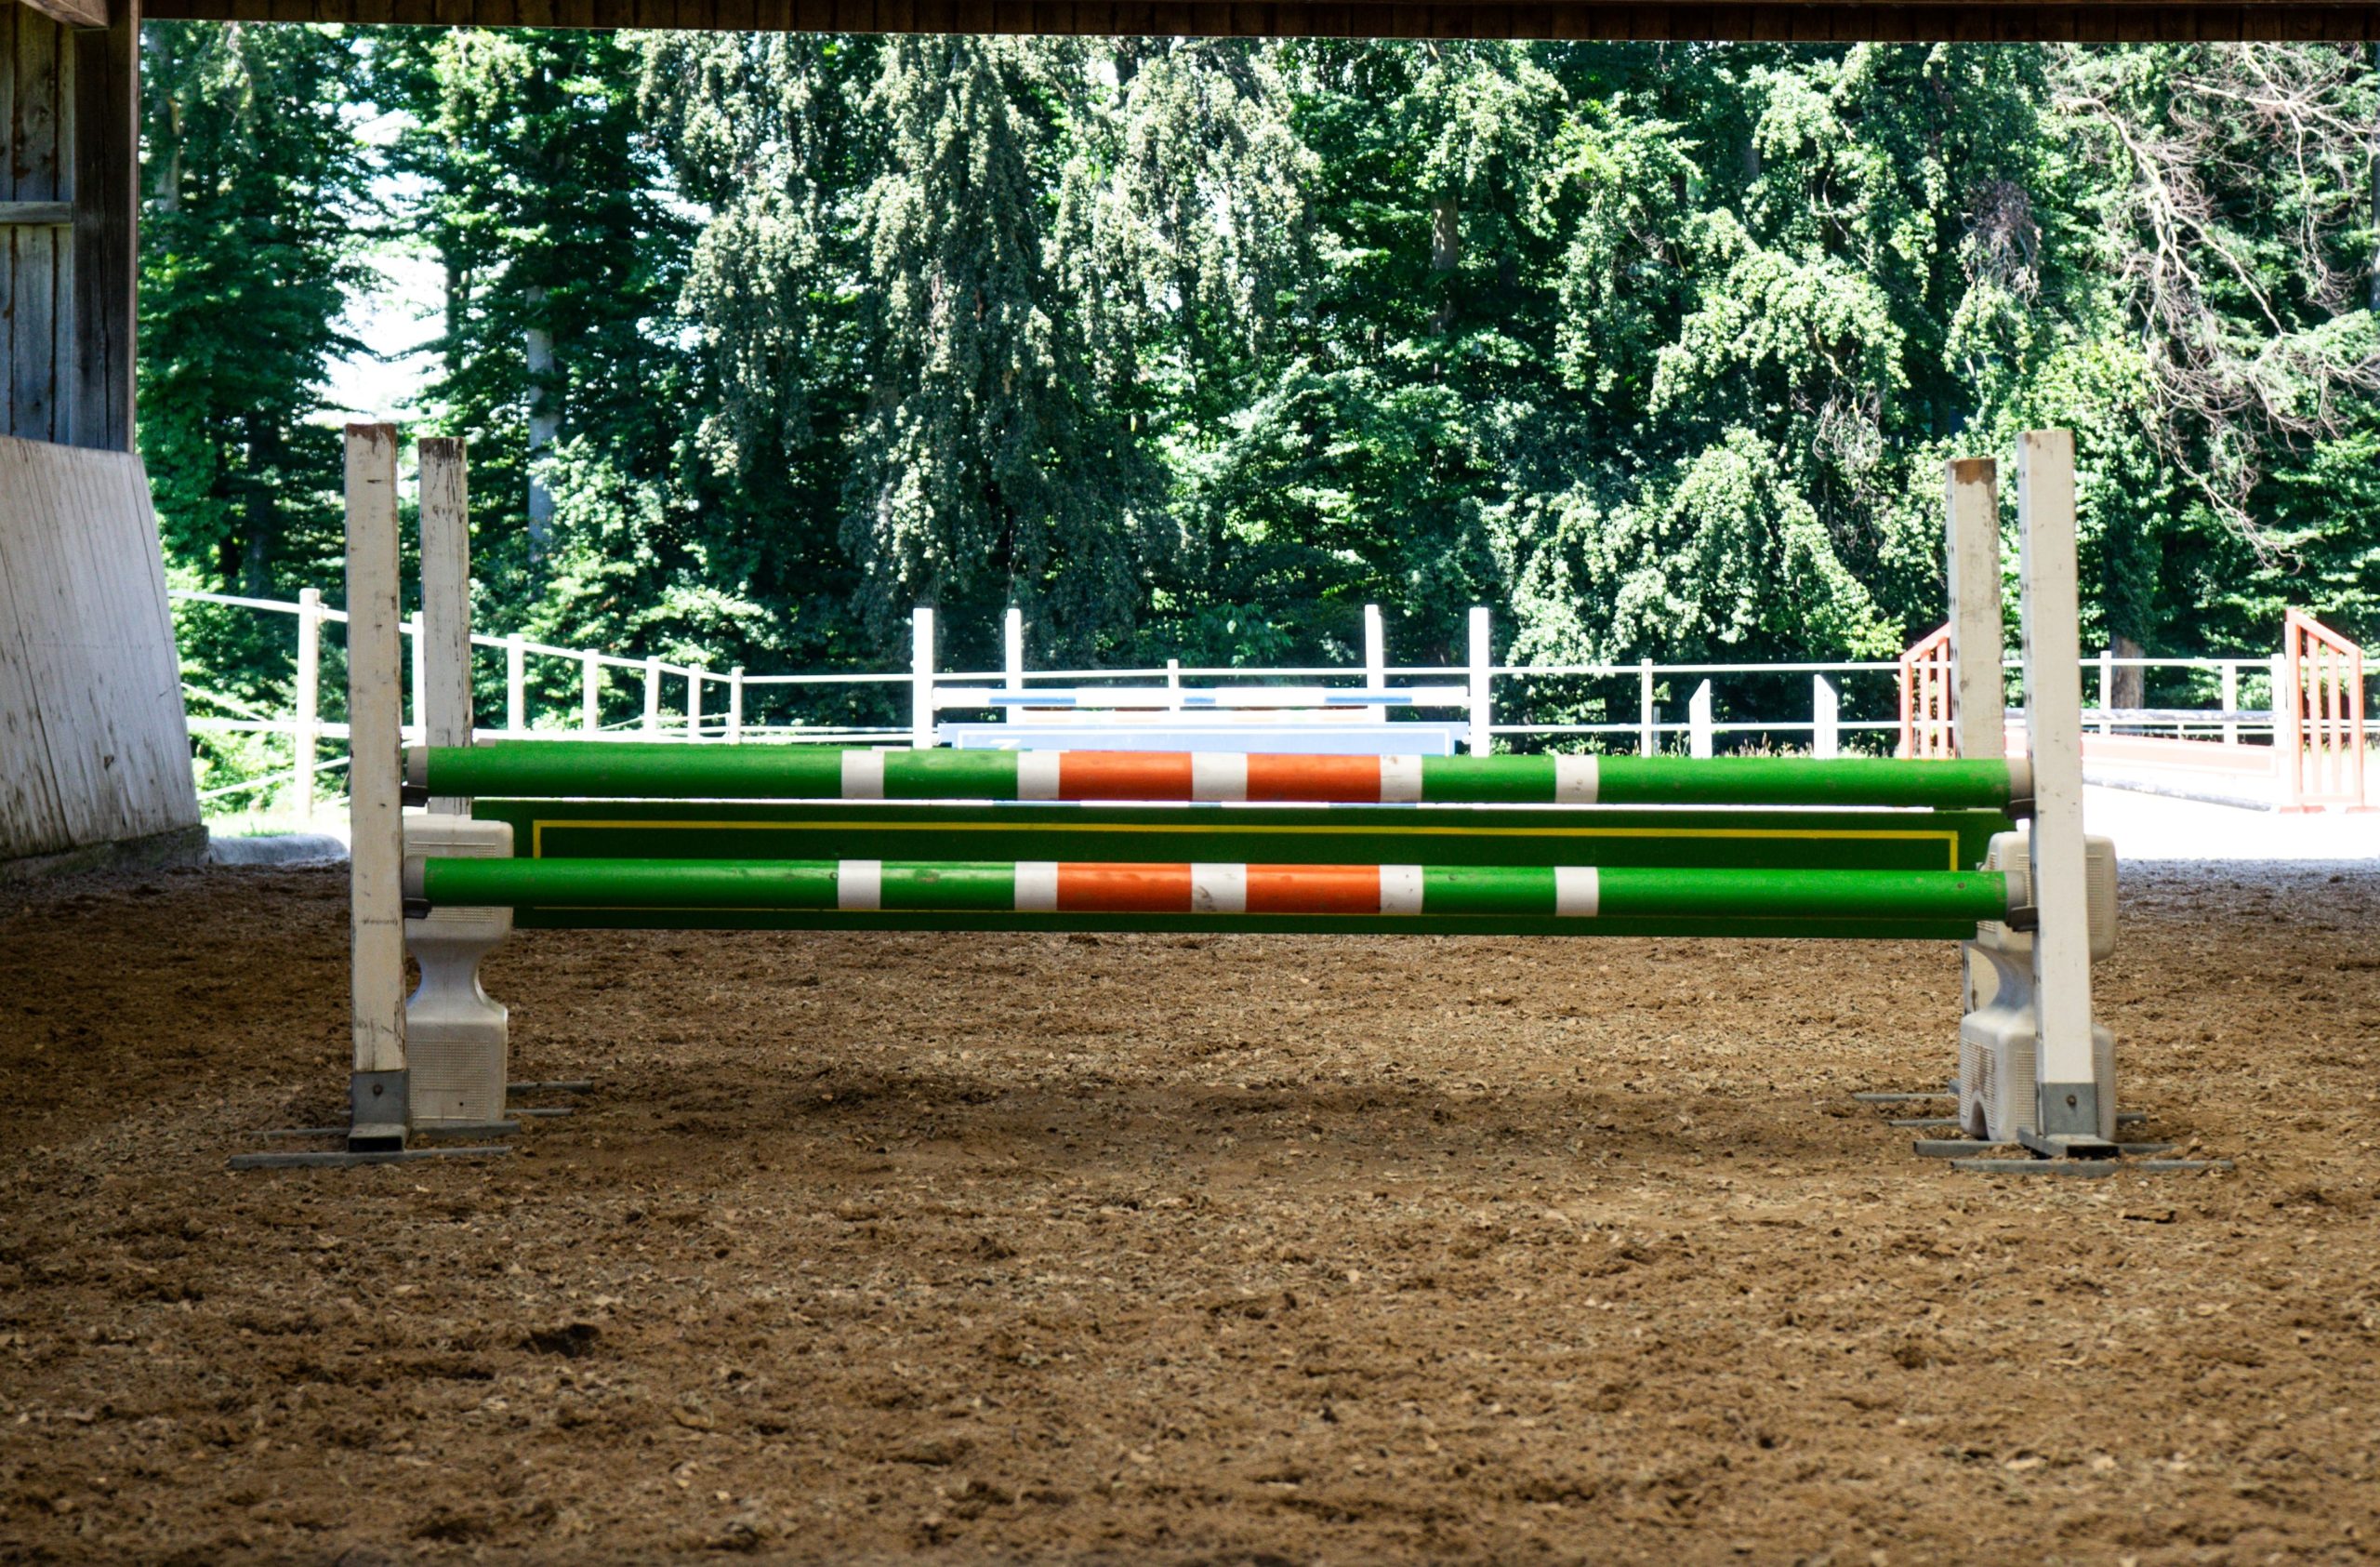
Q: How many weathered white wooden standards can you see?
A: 4